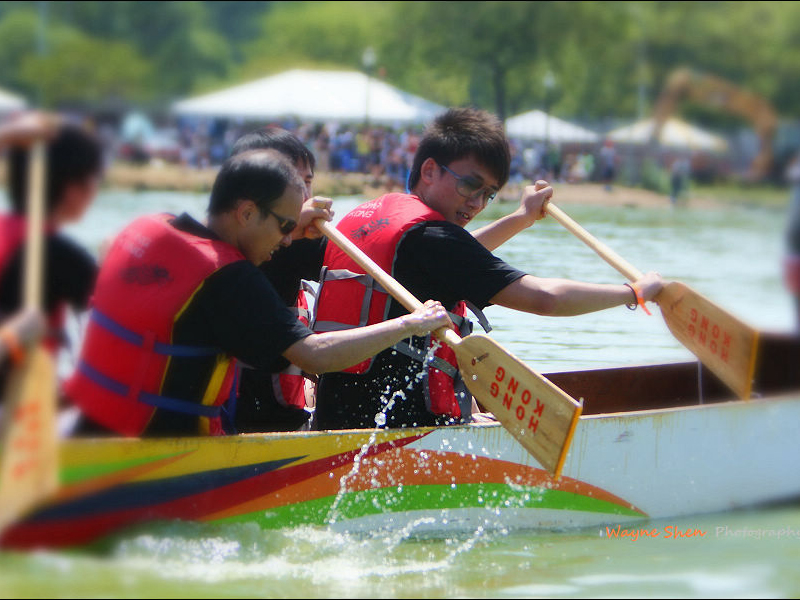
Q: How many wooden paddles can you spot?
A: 3